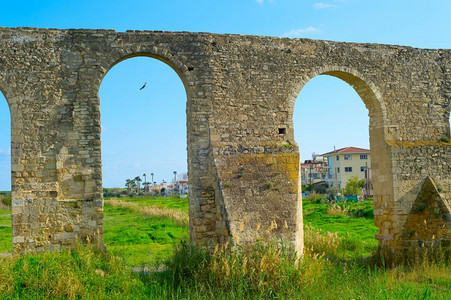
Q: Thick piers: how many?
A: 3